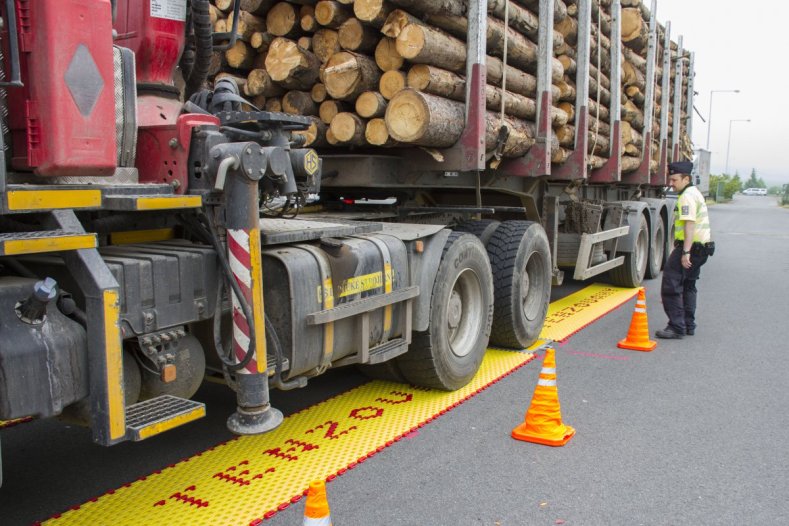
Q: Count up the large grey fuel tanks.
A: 1